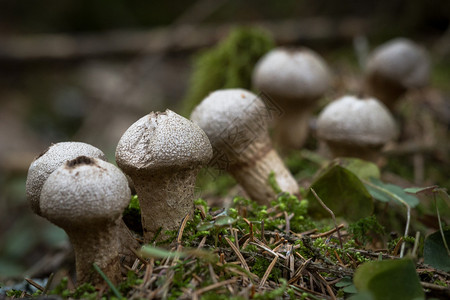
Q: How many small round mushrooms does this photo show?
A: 7